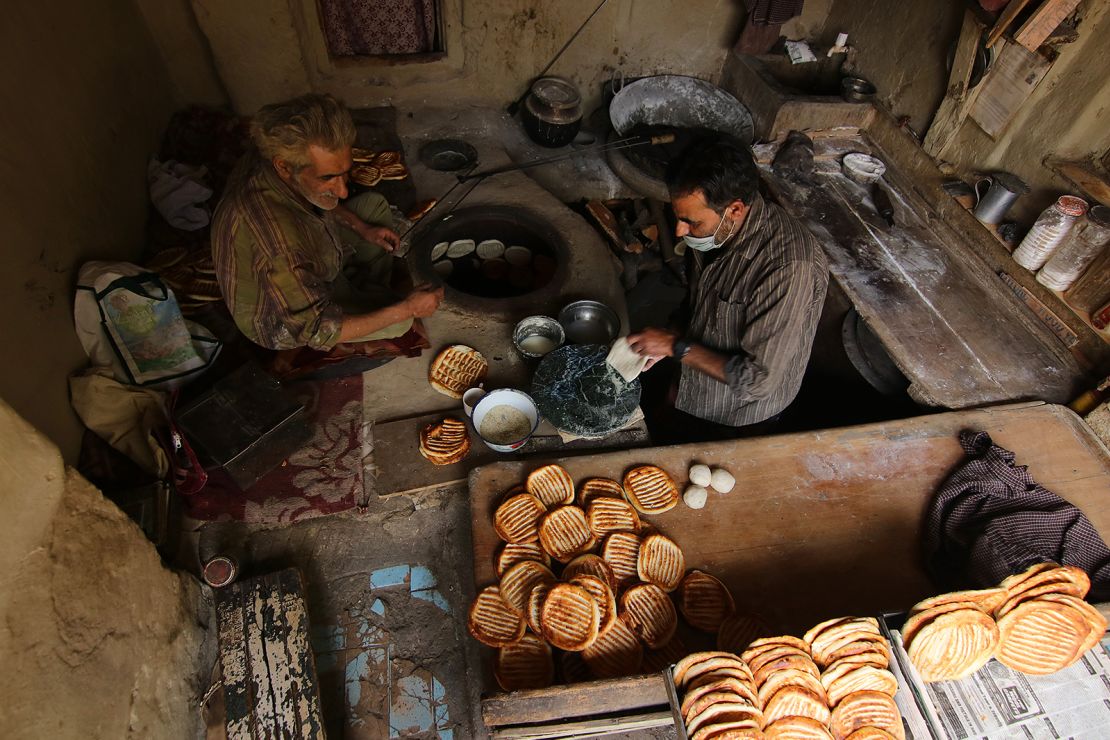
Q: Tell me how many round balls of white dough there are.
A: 3